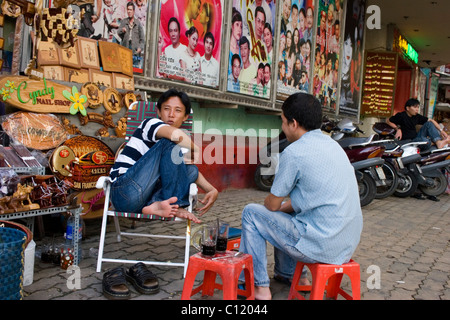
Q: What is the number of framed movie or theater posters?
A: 6